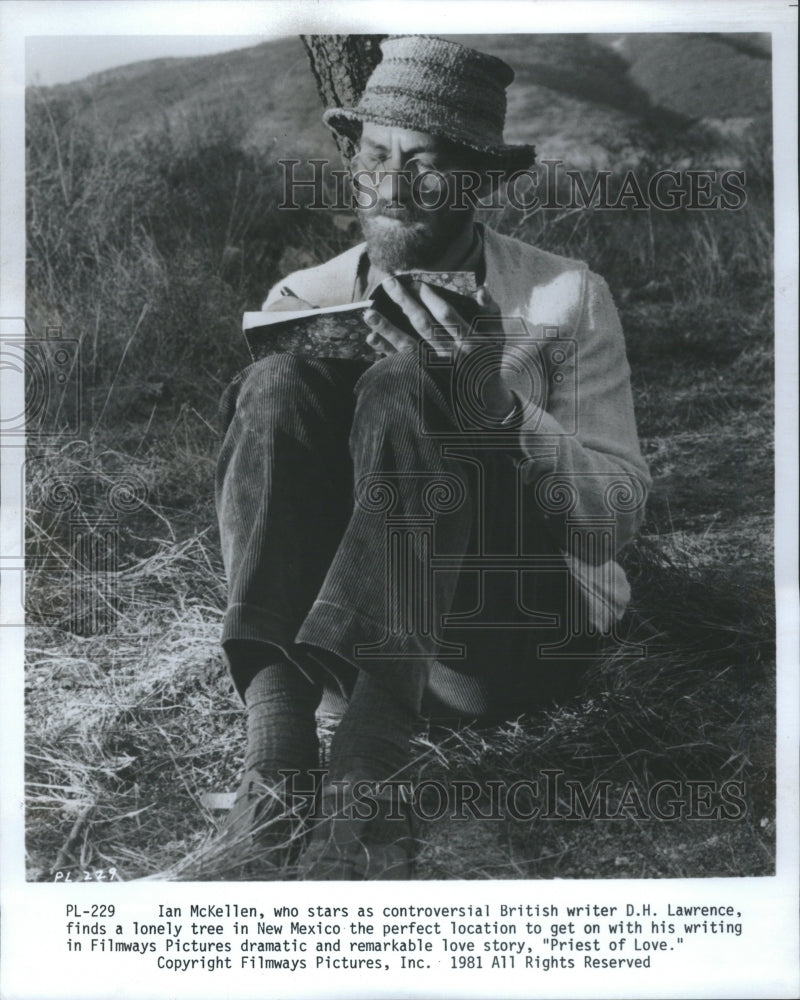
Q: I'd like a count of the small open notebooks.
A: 1